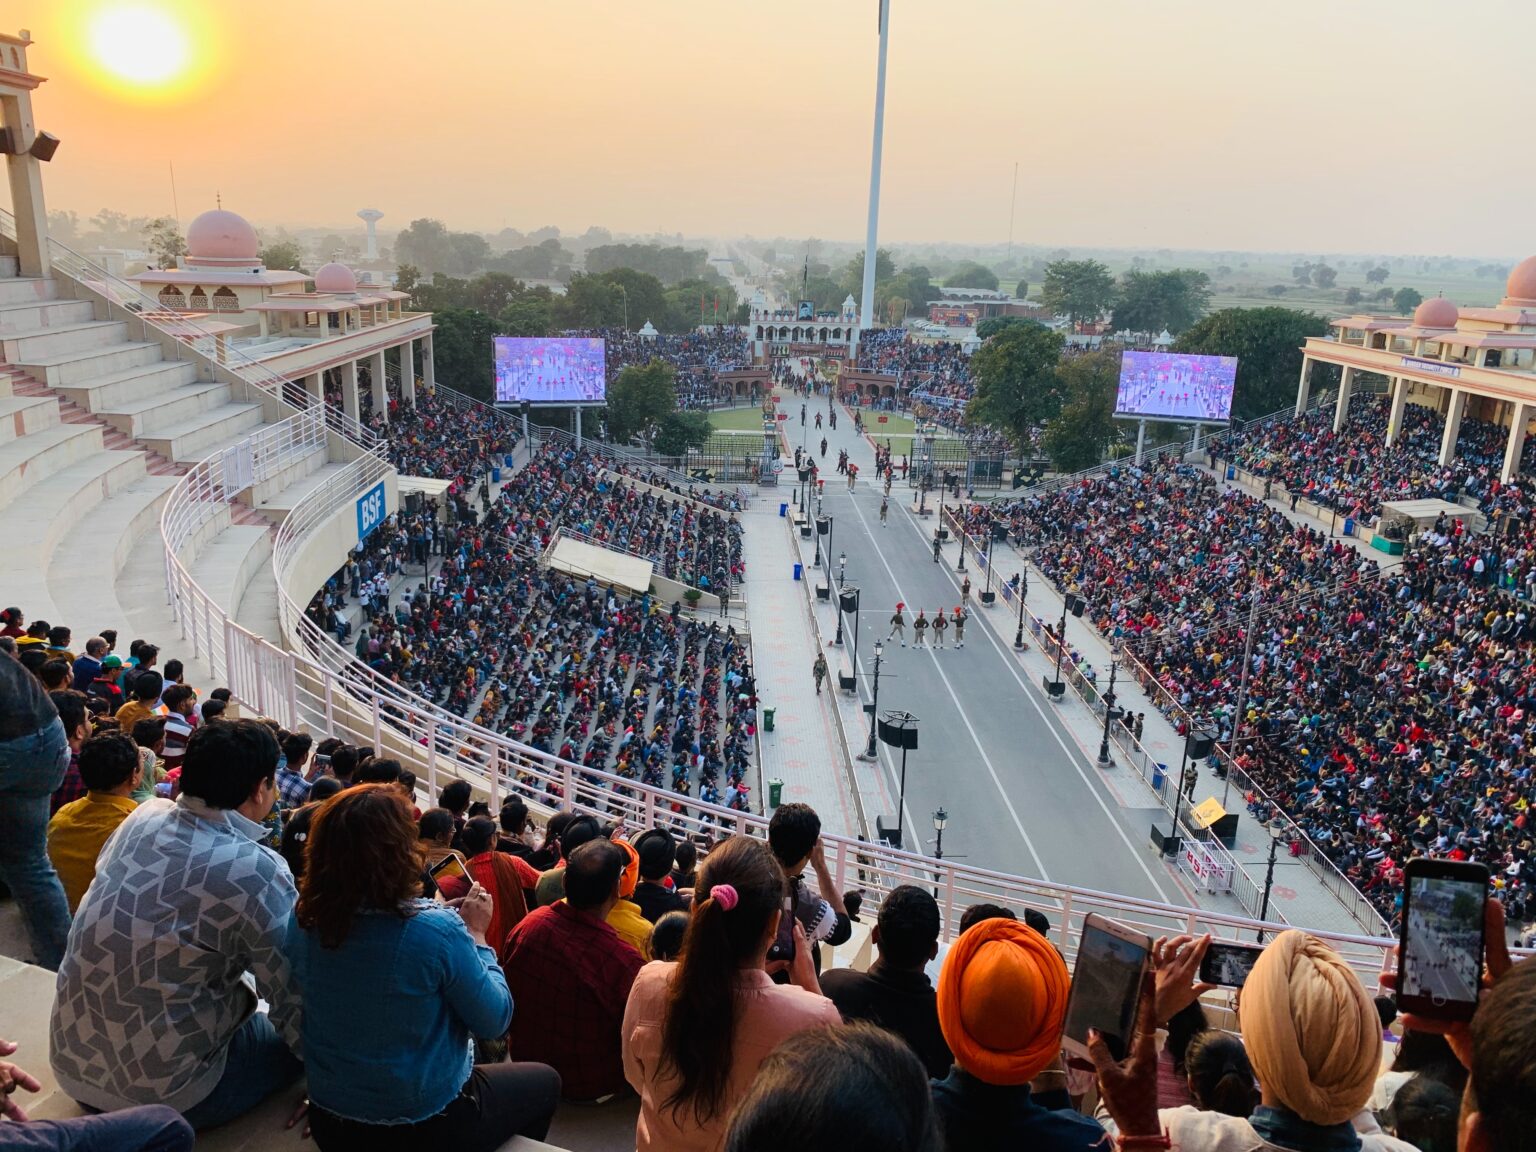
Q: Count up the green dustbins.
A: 2